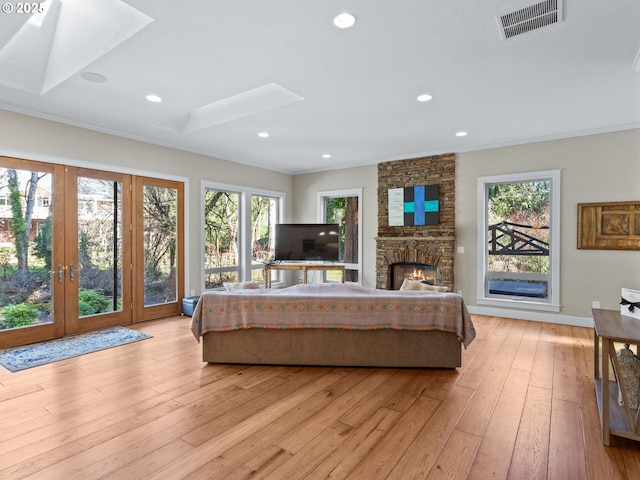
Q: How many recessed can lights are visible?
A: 6